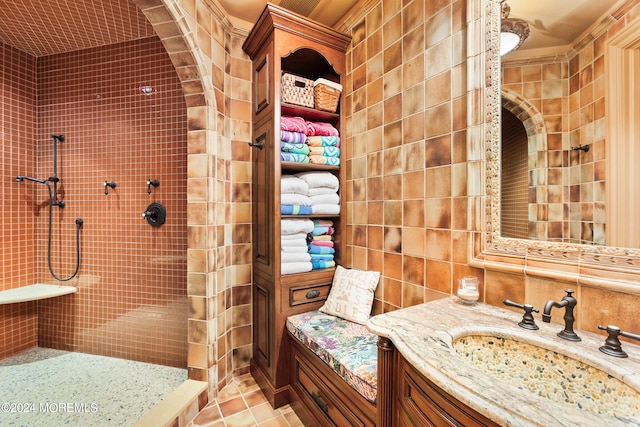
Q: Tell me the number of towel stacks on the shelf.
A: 6